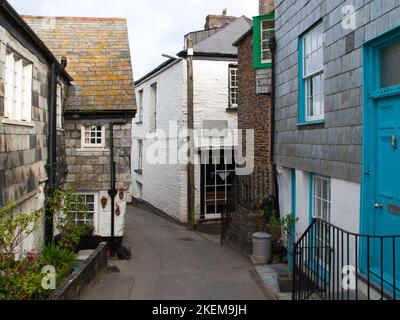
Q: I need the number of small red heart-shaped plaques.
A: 3